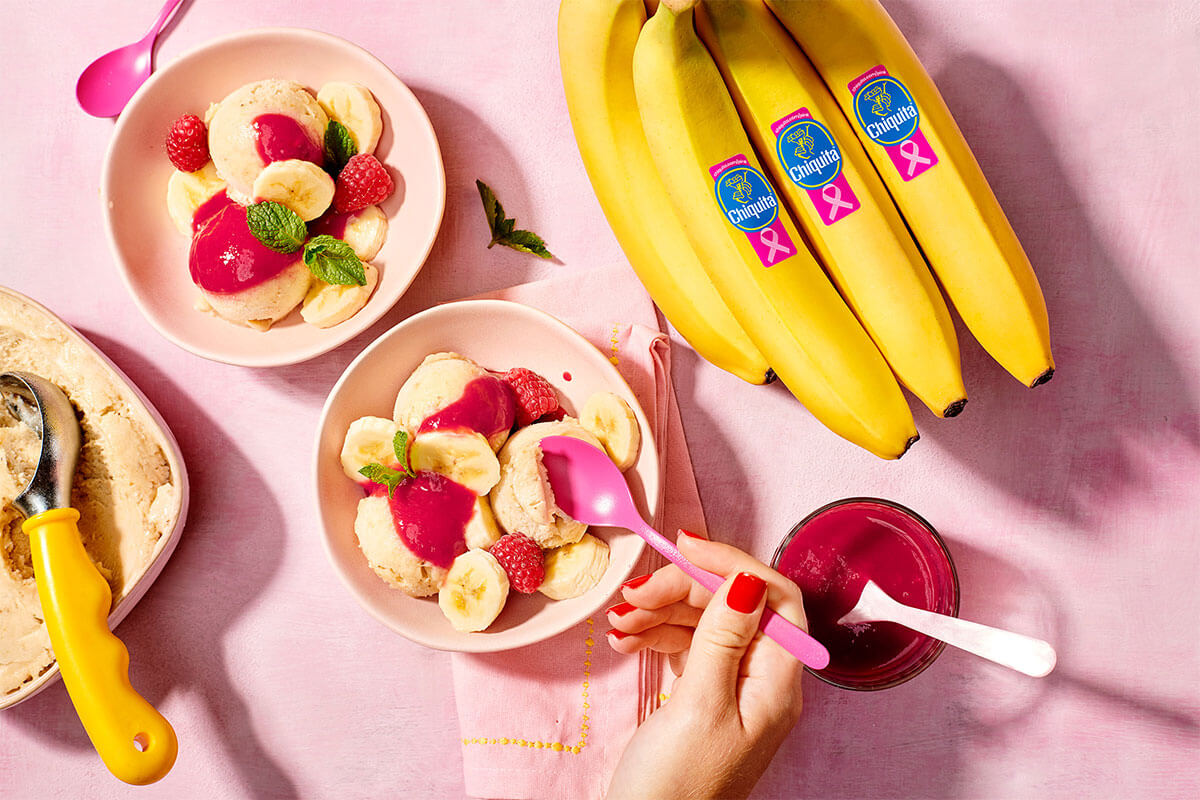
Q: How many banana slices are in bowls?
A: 11